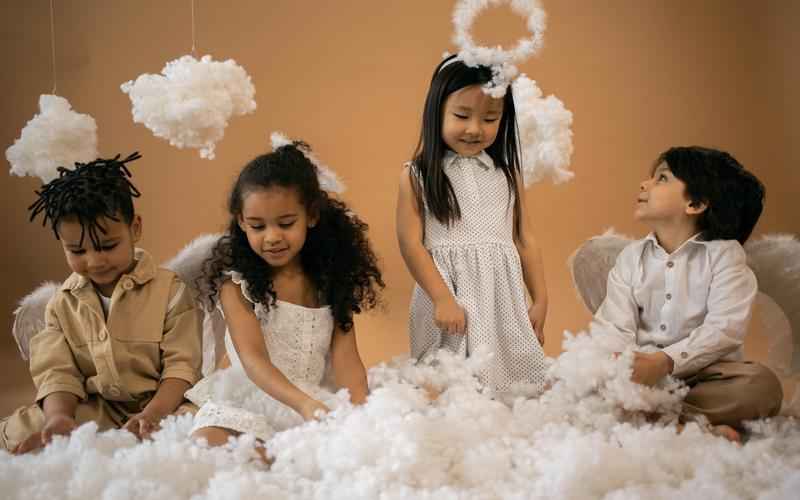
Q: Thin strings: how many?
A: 2